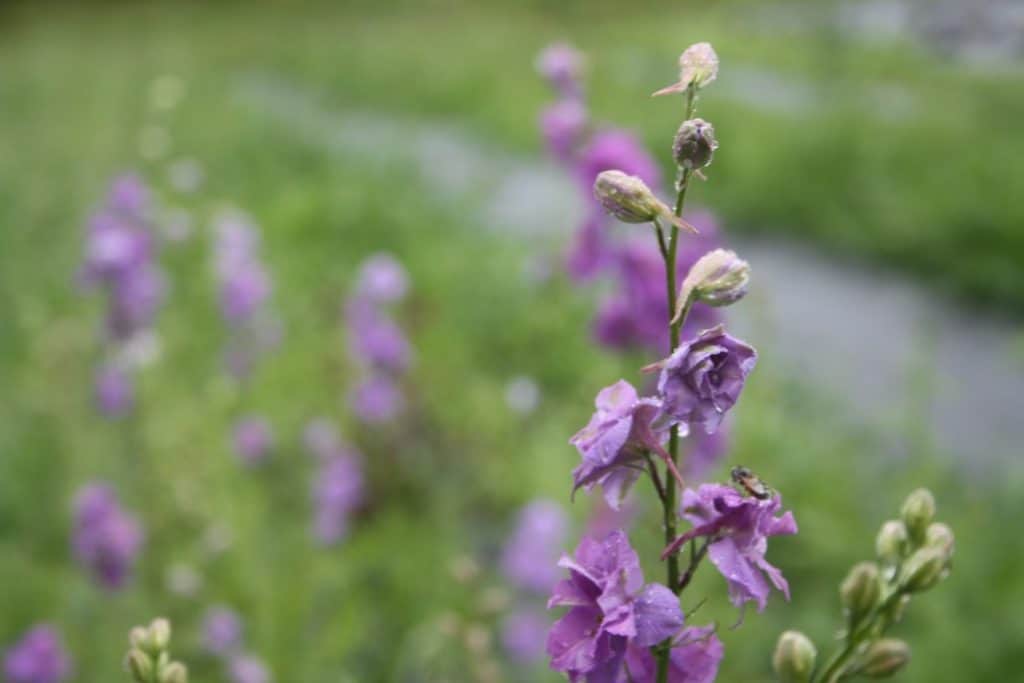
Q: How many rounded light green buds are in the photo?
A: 11